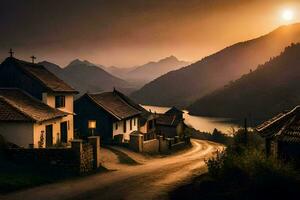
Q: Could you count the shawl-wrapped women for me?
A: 0